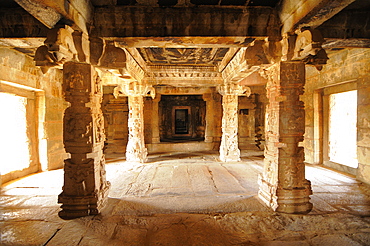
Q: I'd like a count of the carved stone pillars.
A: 4